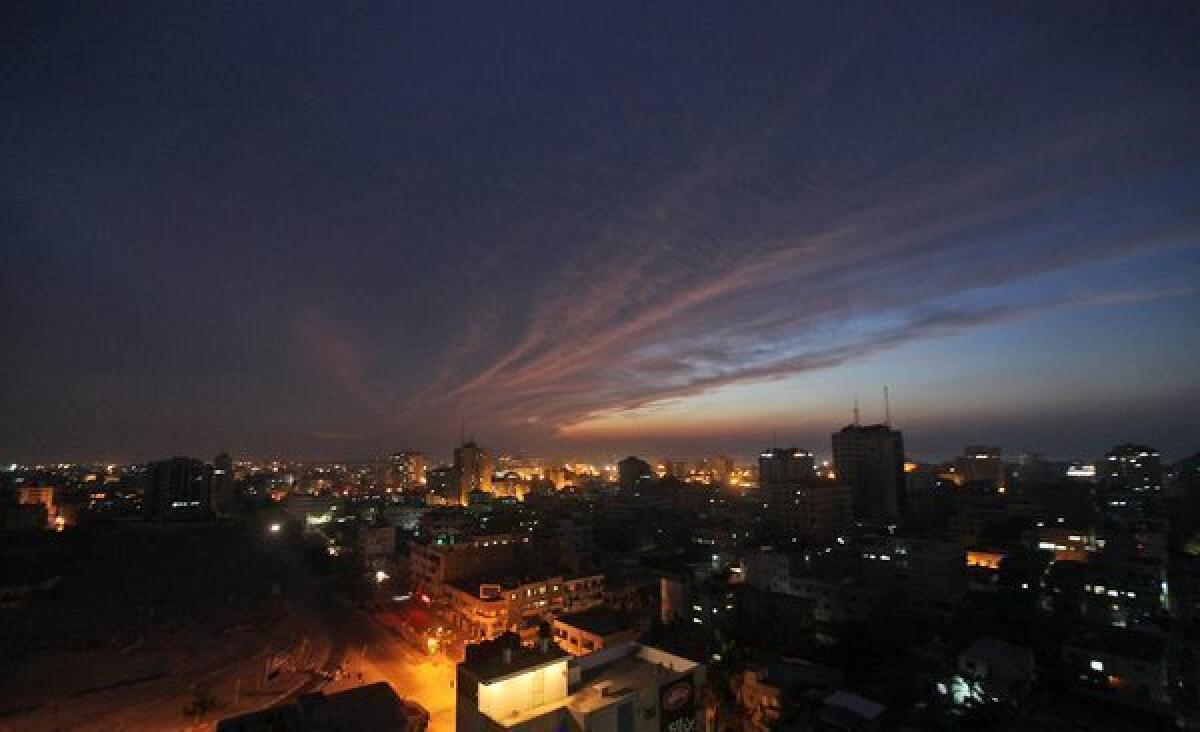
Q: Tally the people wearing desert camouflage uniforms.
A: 0